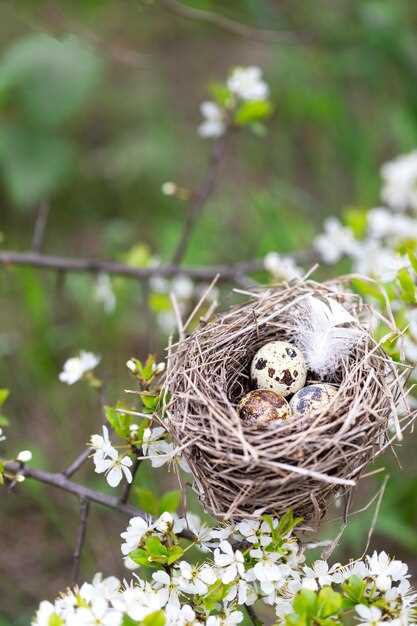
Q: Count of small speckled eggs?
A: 3